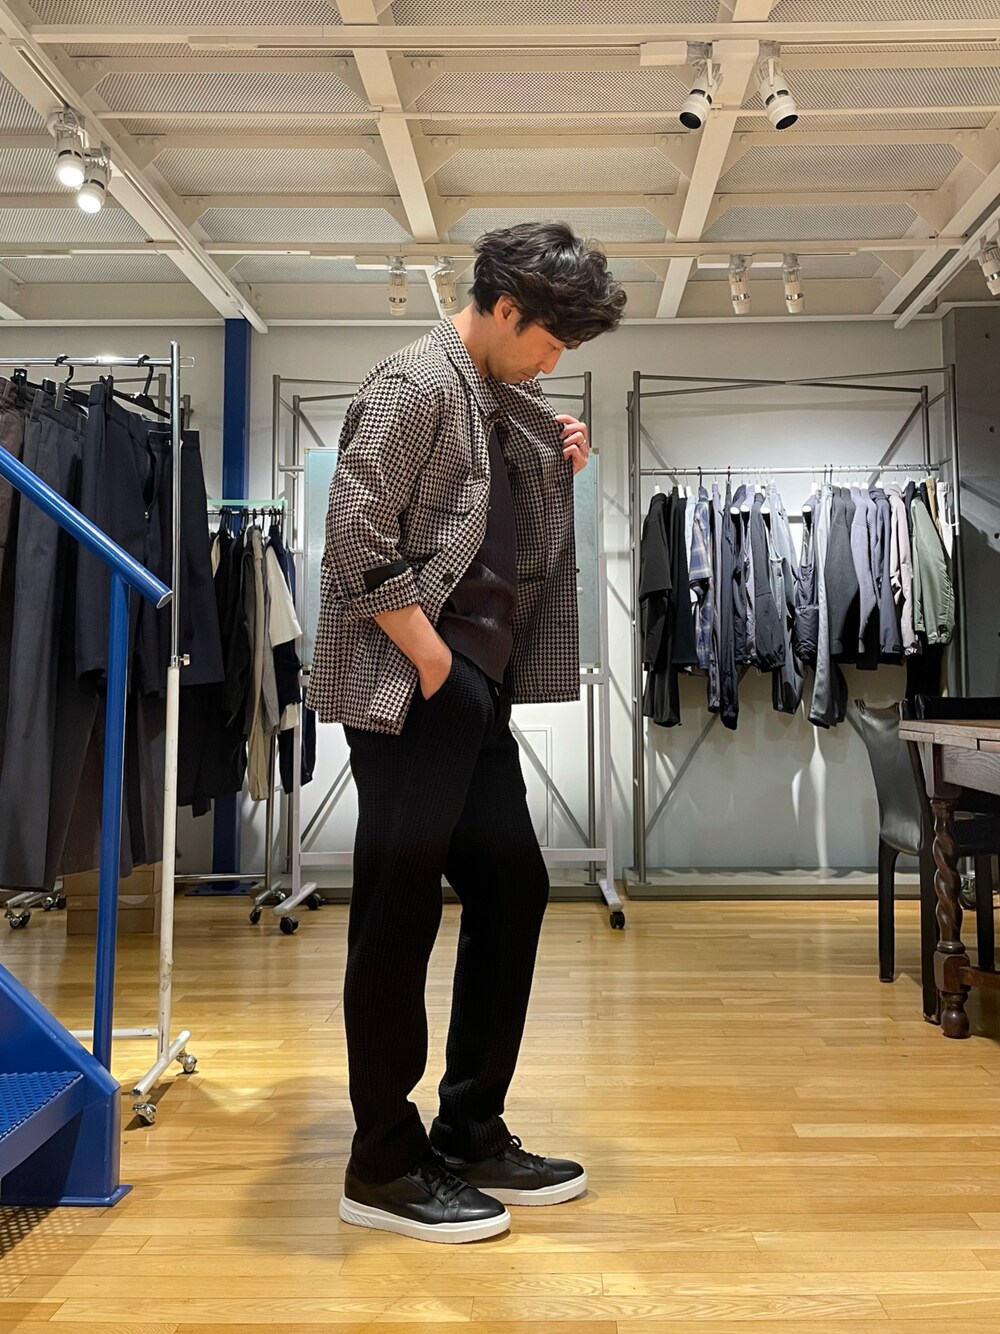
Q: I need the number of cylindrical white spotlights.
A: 9